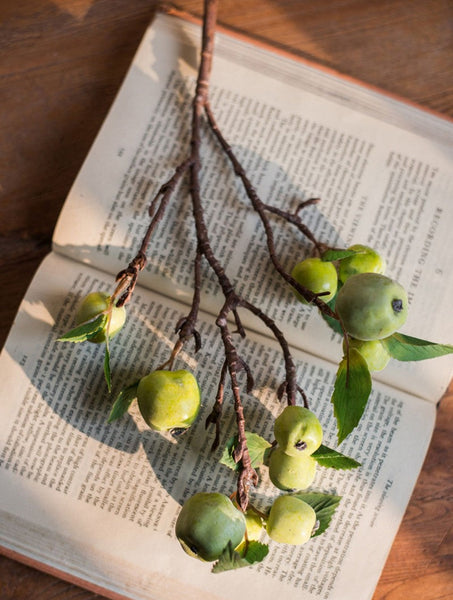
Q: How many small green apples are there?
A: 11